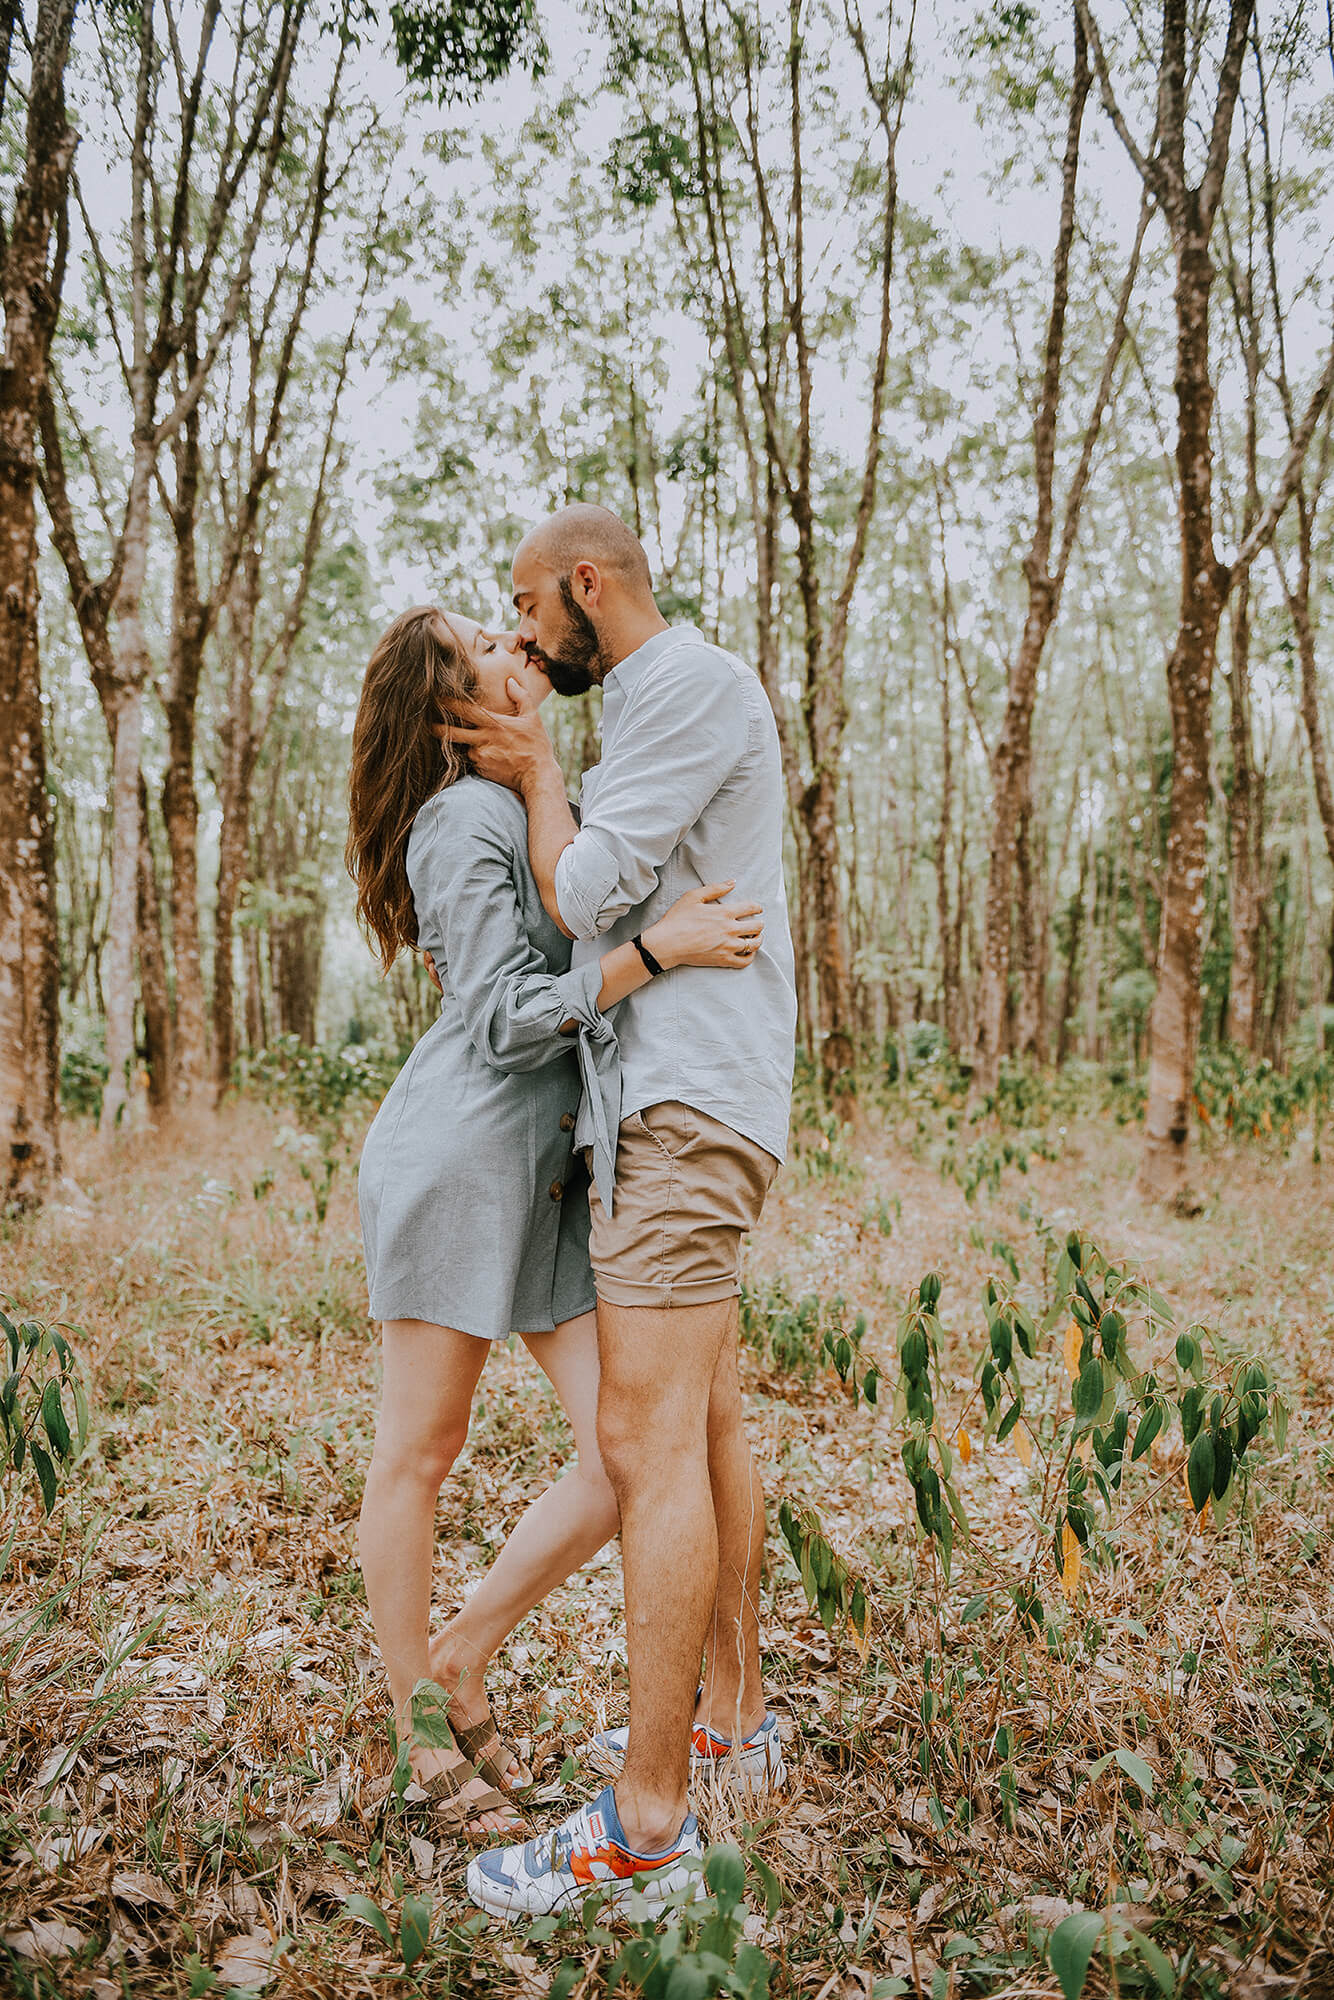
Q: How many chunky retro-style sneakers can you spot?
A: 2